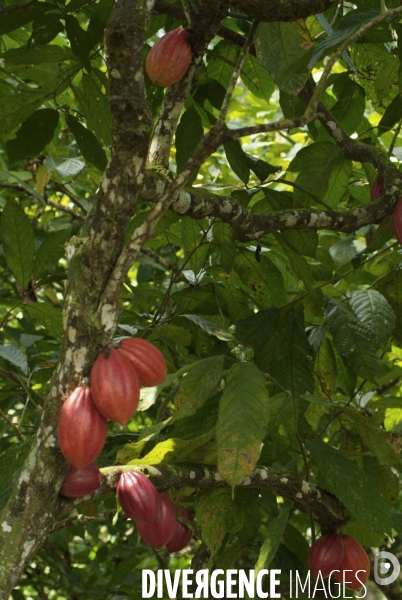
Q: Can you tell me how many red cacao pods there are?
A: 12